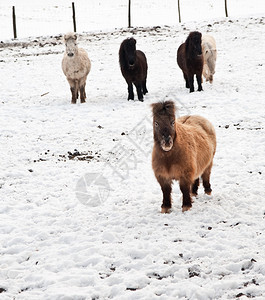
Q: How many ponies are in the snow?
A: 5